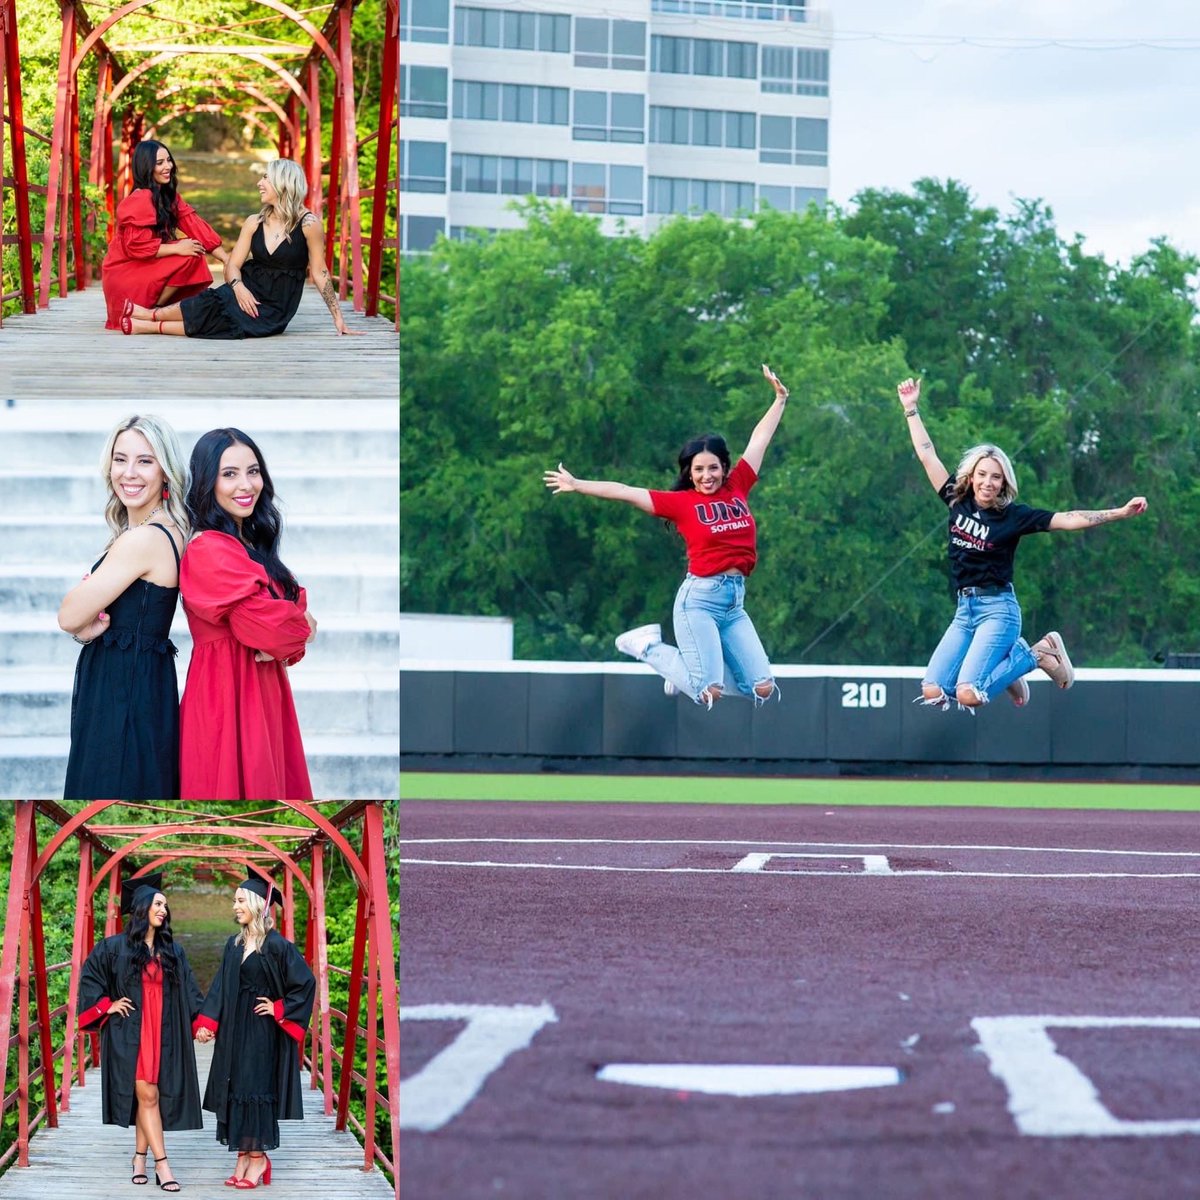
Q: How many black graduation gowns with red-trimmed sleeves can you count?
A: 2